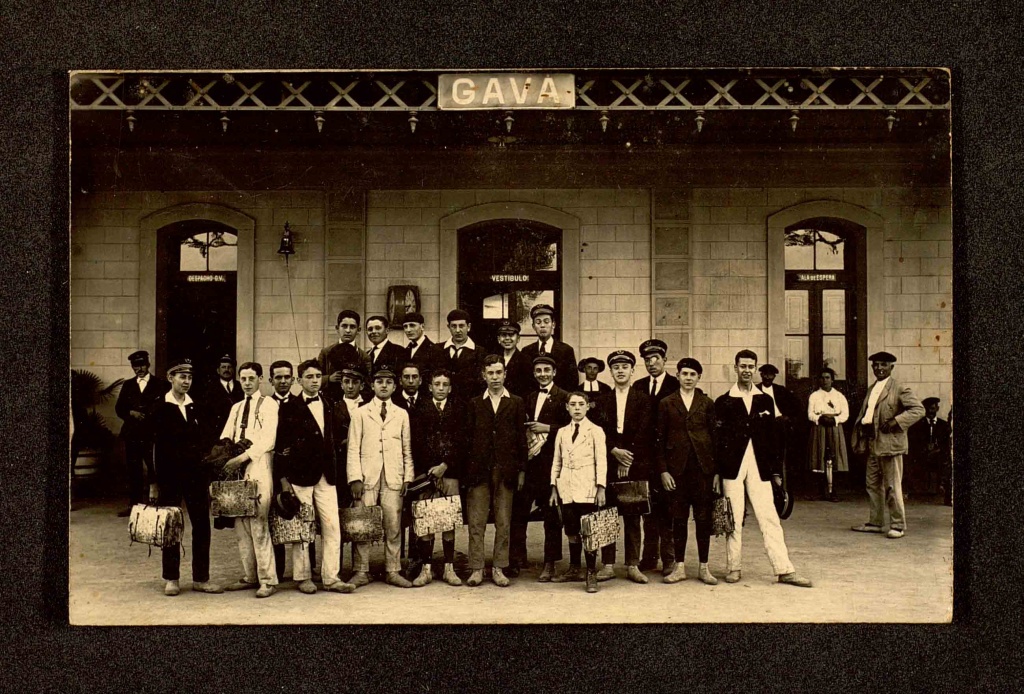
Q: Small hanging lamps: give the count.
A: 9